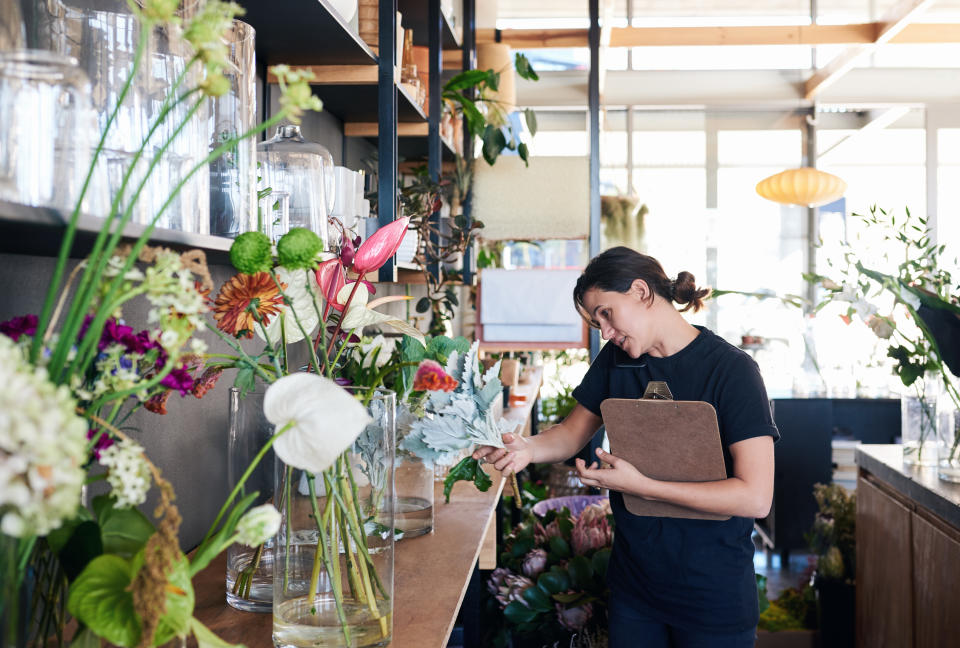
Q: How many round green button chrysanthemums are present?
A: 2